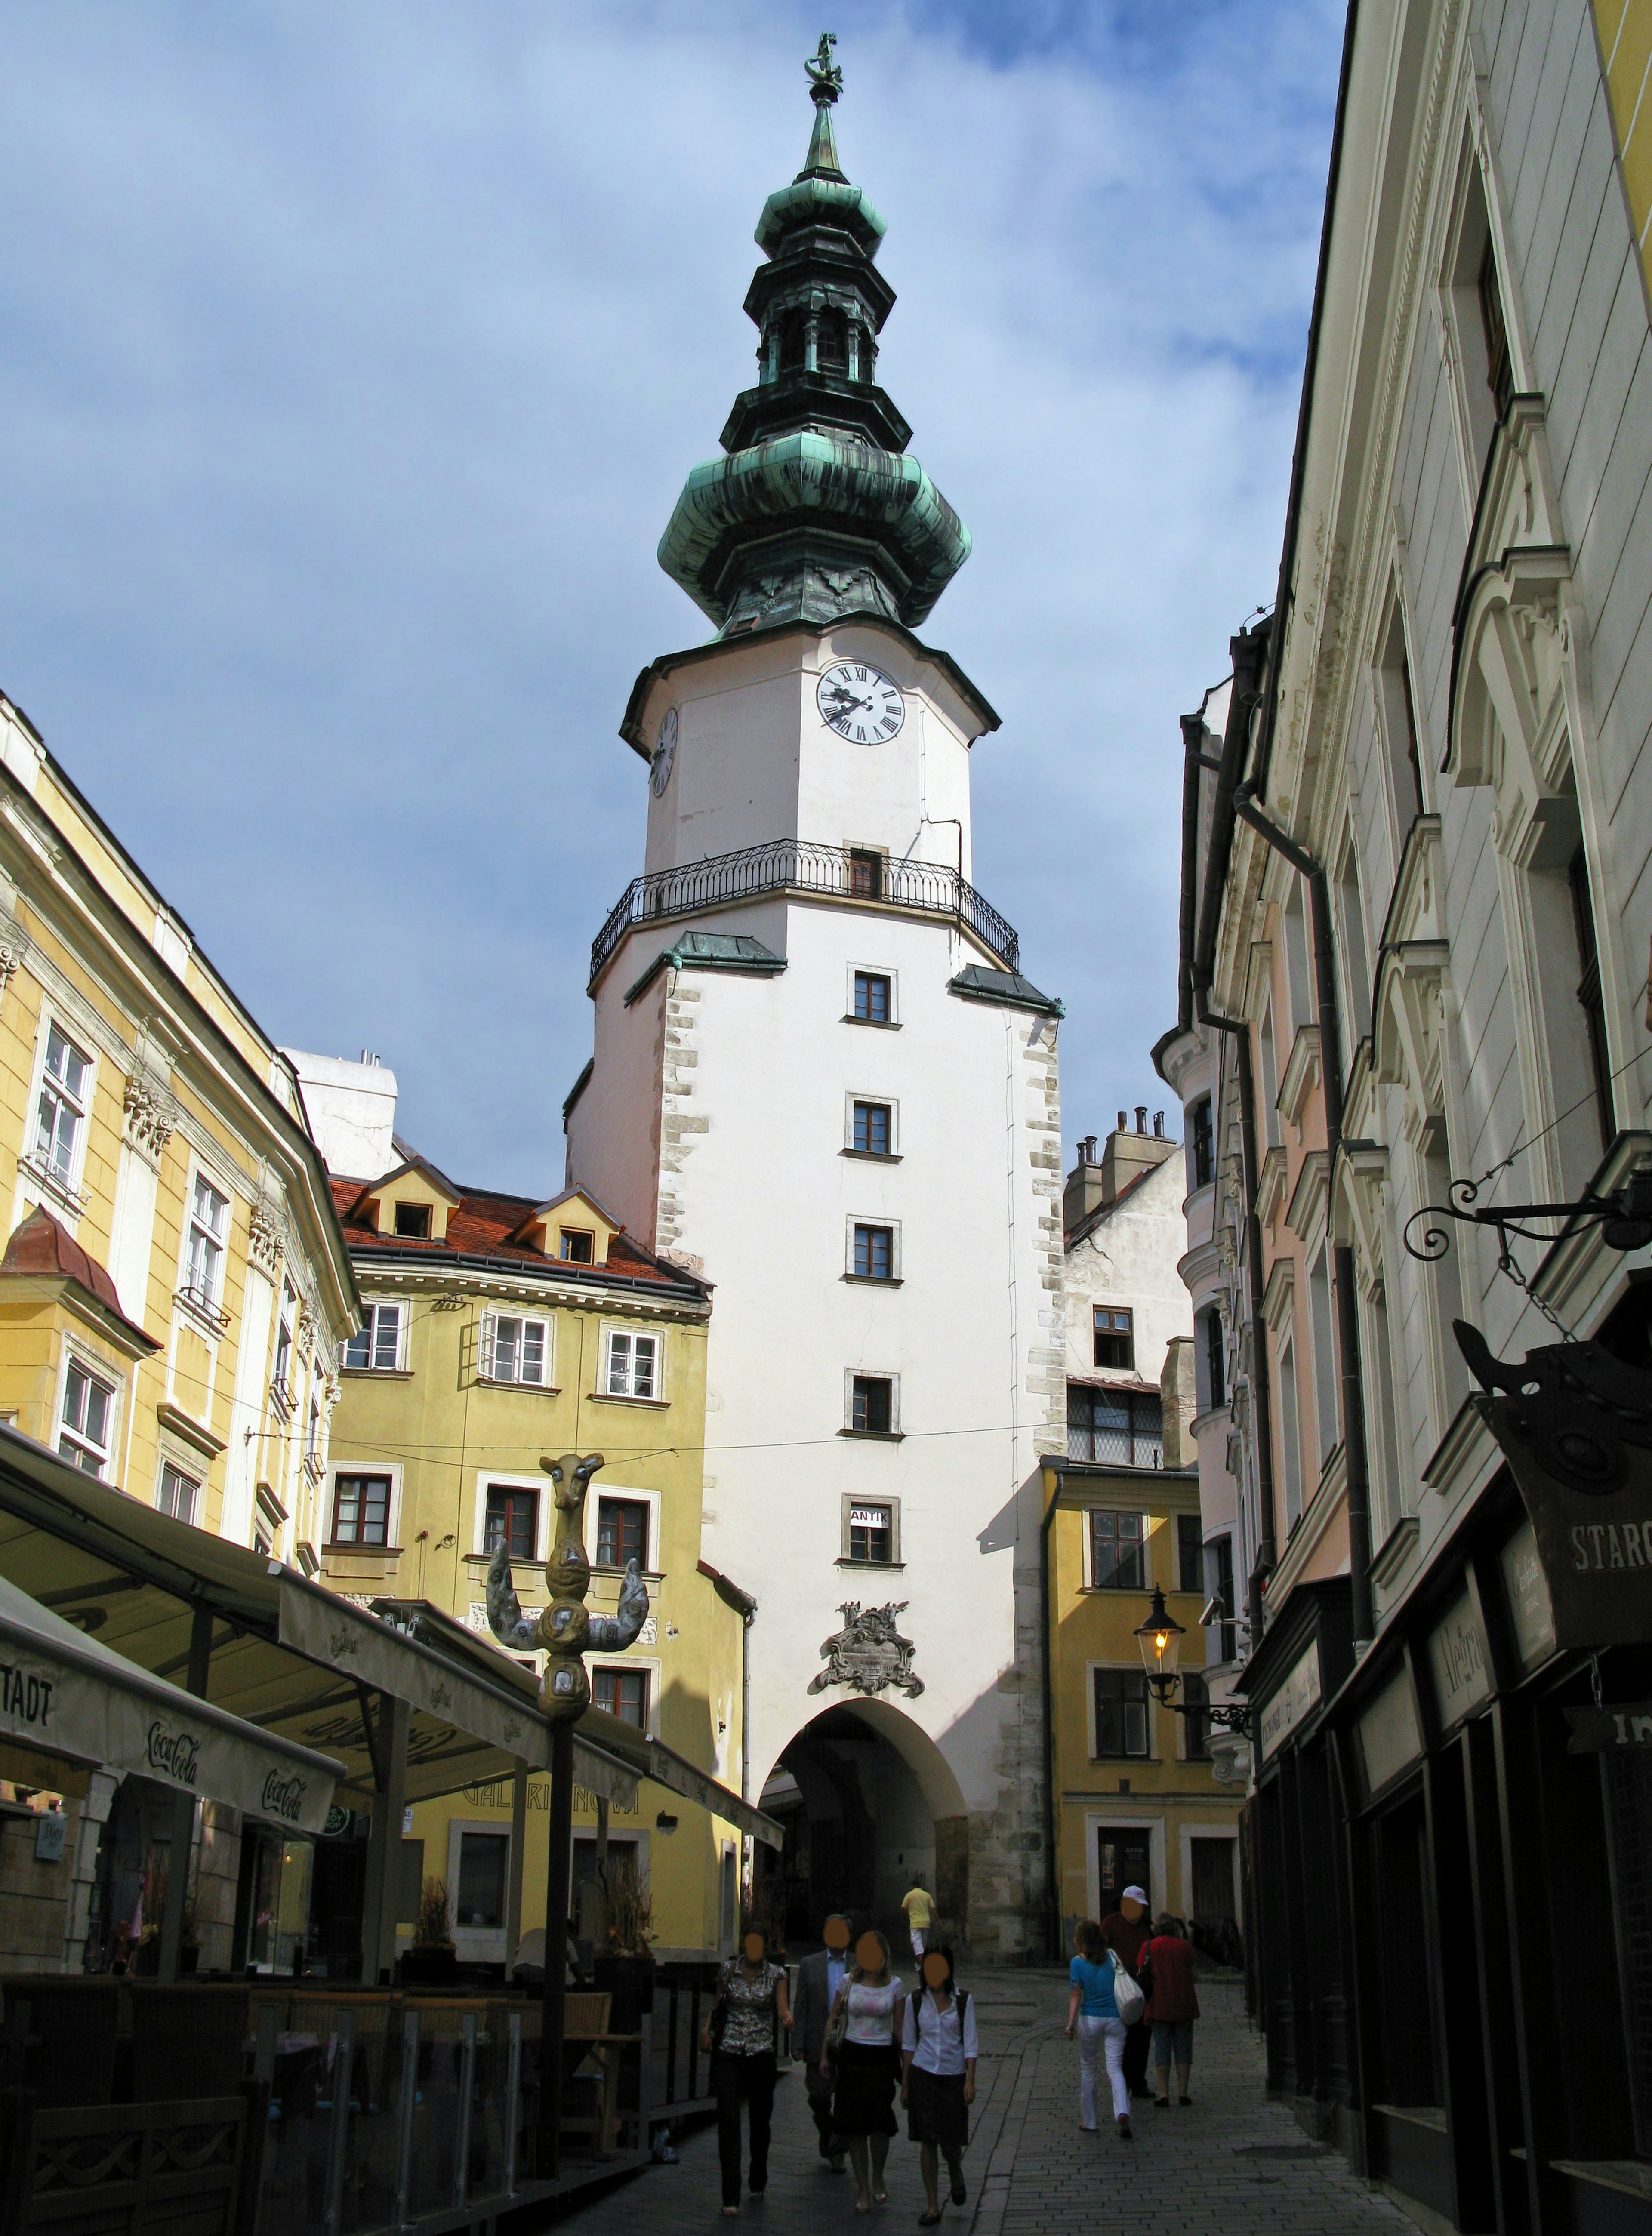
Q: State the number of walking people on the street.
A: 8